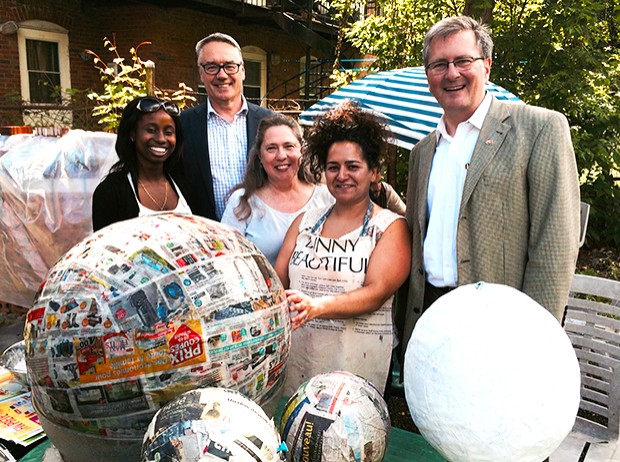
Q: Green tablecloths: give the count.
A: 1